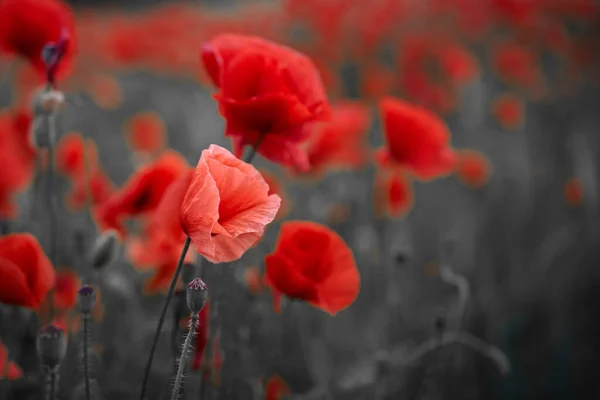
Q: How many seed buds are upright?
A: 3